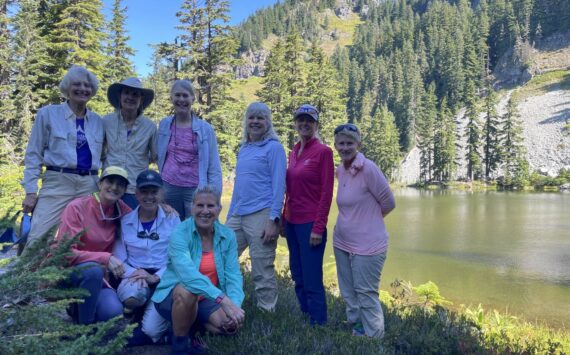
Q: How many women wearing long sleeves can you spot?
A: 9